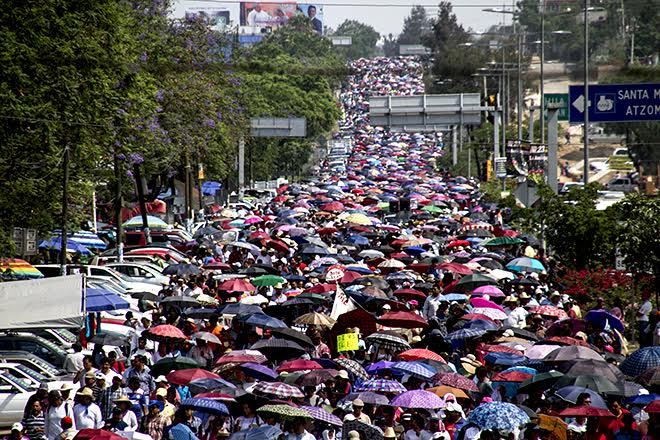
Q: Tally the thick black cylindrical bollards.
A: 0